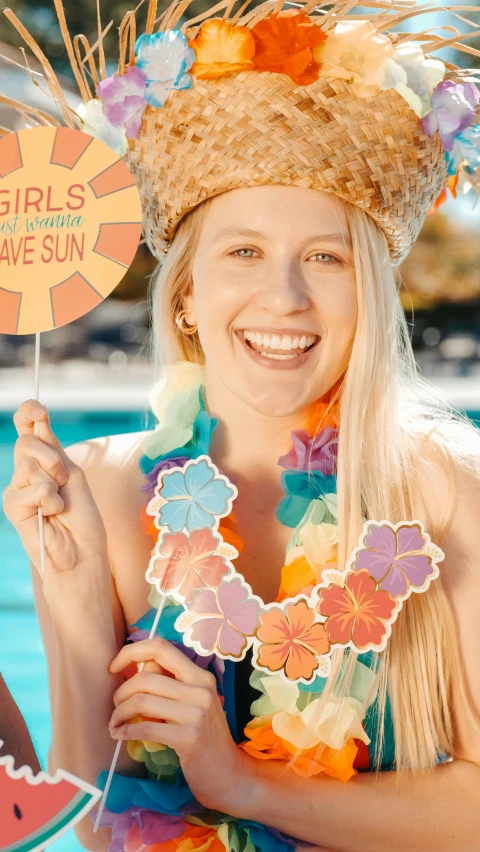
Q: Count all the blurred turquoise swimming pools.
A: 1